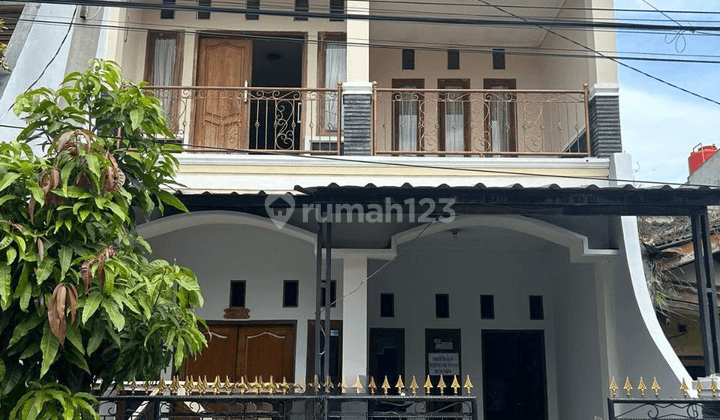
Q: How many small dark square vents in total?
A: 15